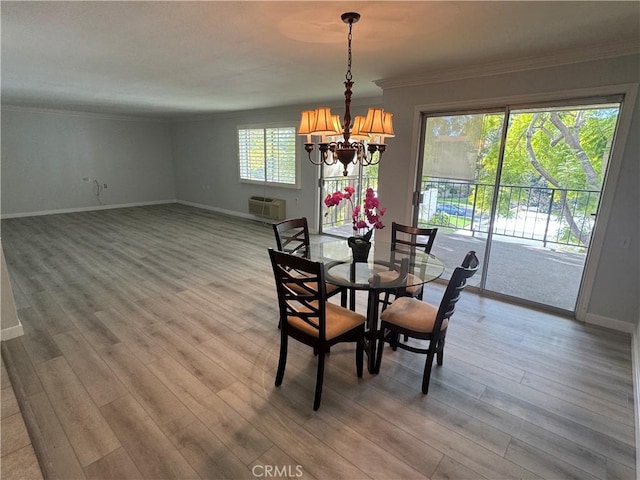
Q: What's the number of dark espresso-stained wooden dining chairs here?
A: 4